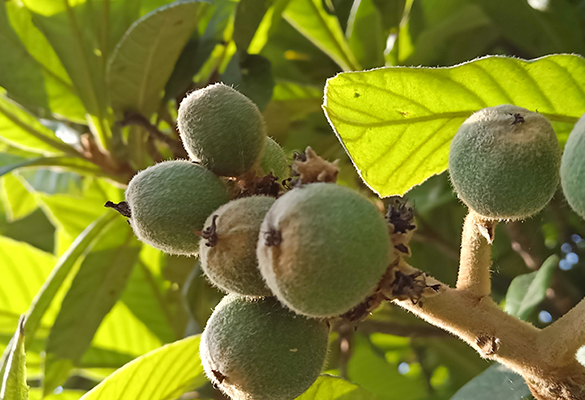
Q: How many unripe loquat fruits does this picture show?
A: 8